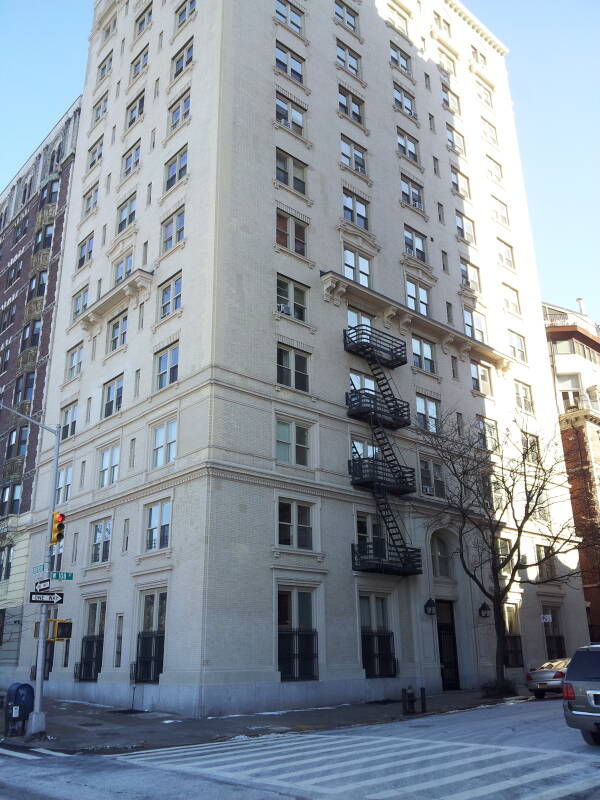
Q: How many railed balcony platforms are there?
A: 4